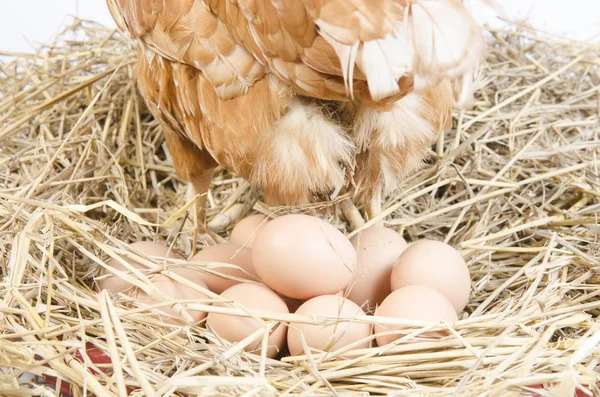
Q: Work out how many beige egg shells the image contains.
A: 10